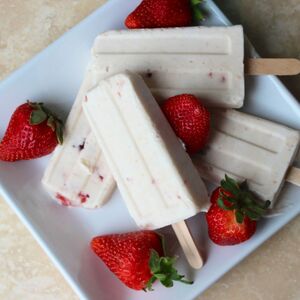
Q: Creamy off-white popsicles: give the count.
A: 4